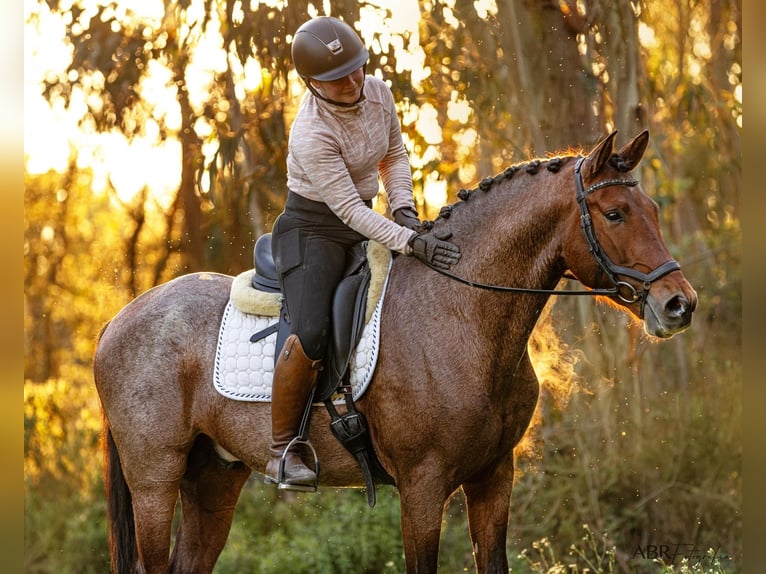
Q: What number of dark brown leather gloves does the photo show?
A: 2